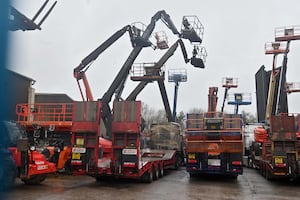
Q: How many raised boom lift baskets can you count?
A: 11